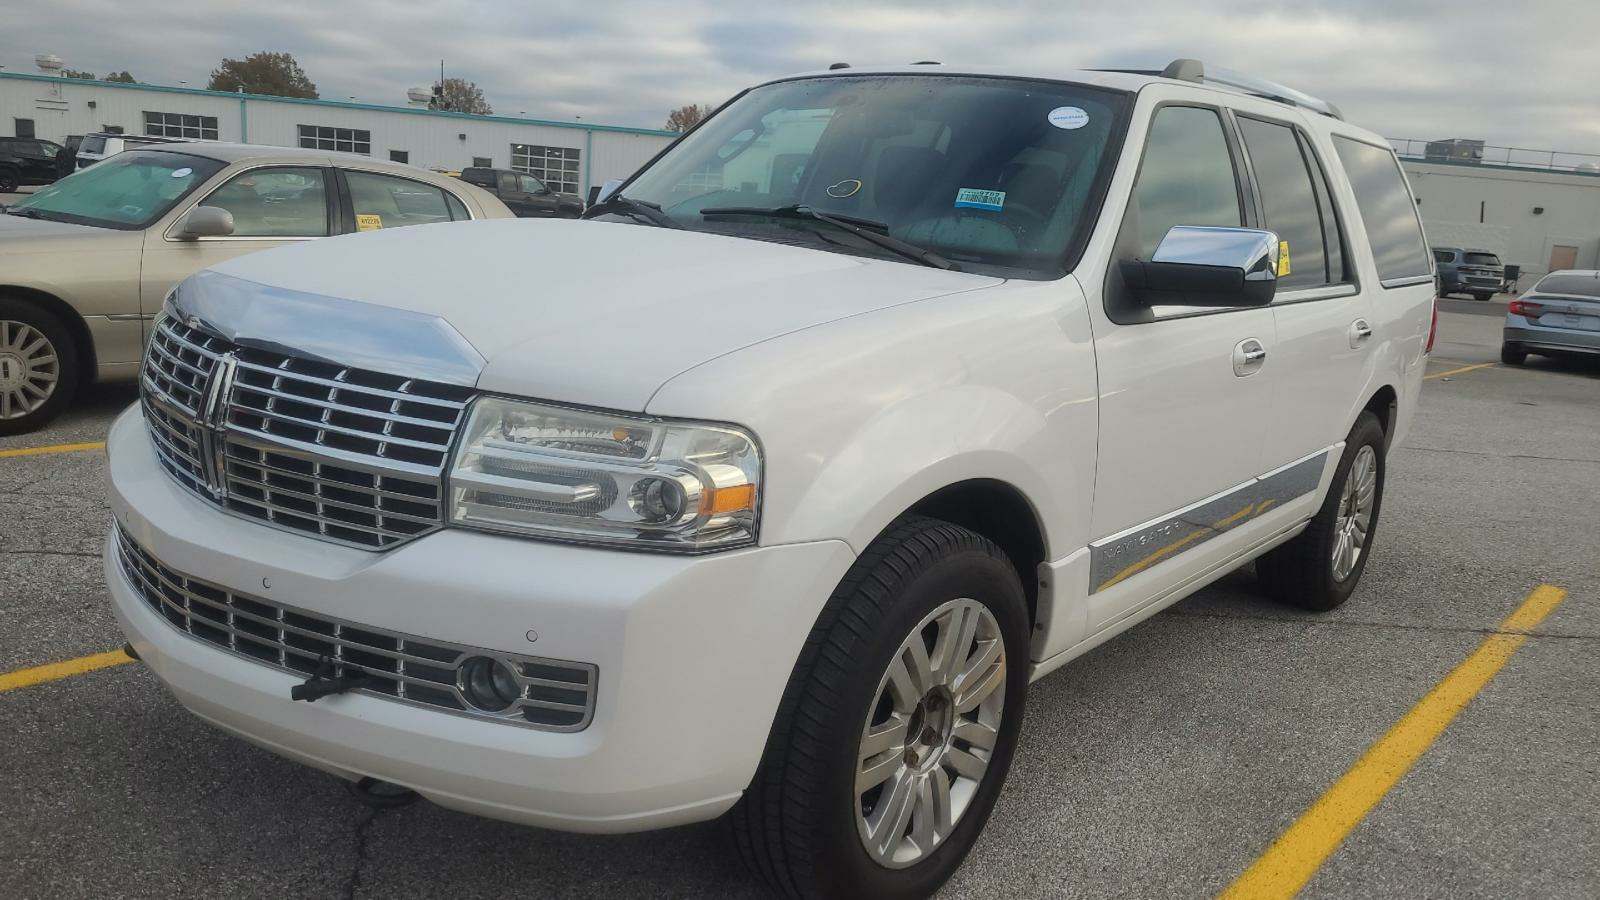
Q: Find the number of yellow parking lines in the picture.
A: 4